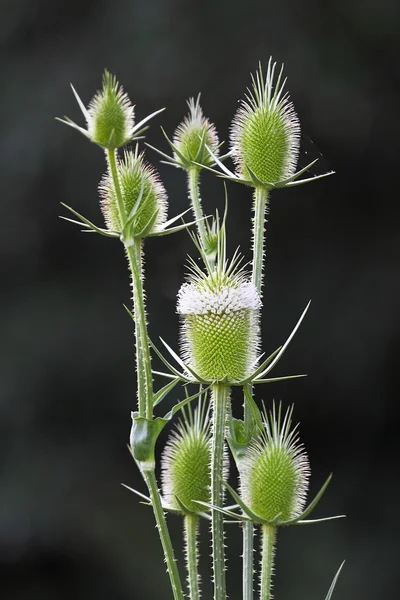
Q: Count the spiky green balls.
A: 7